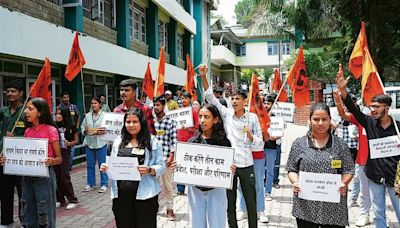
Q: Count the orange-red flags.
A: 10